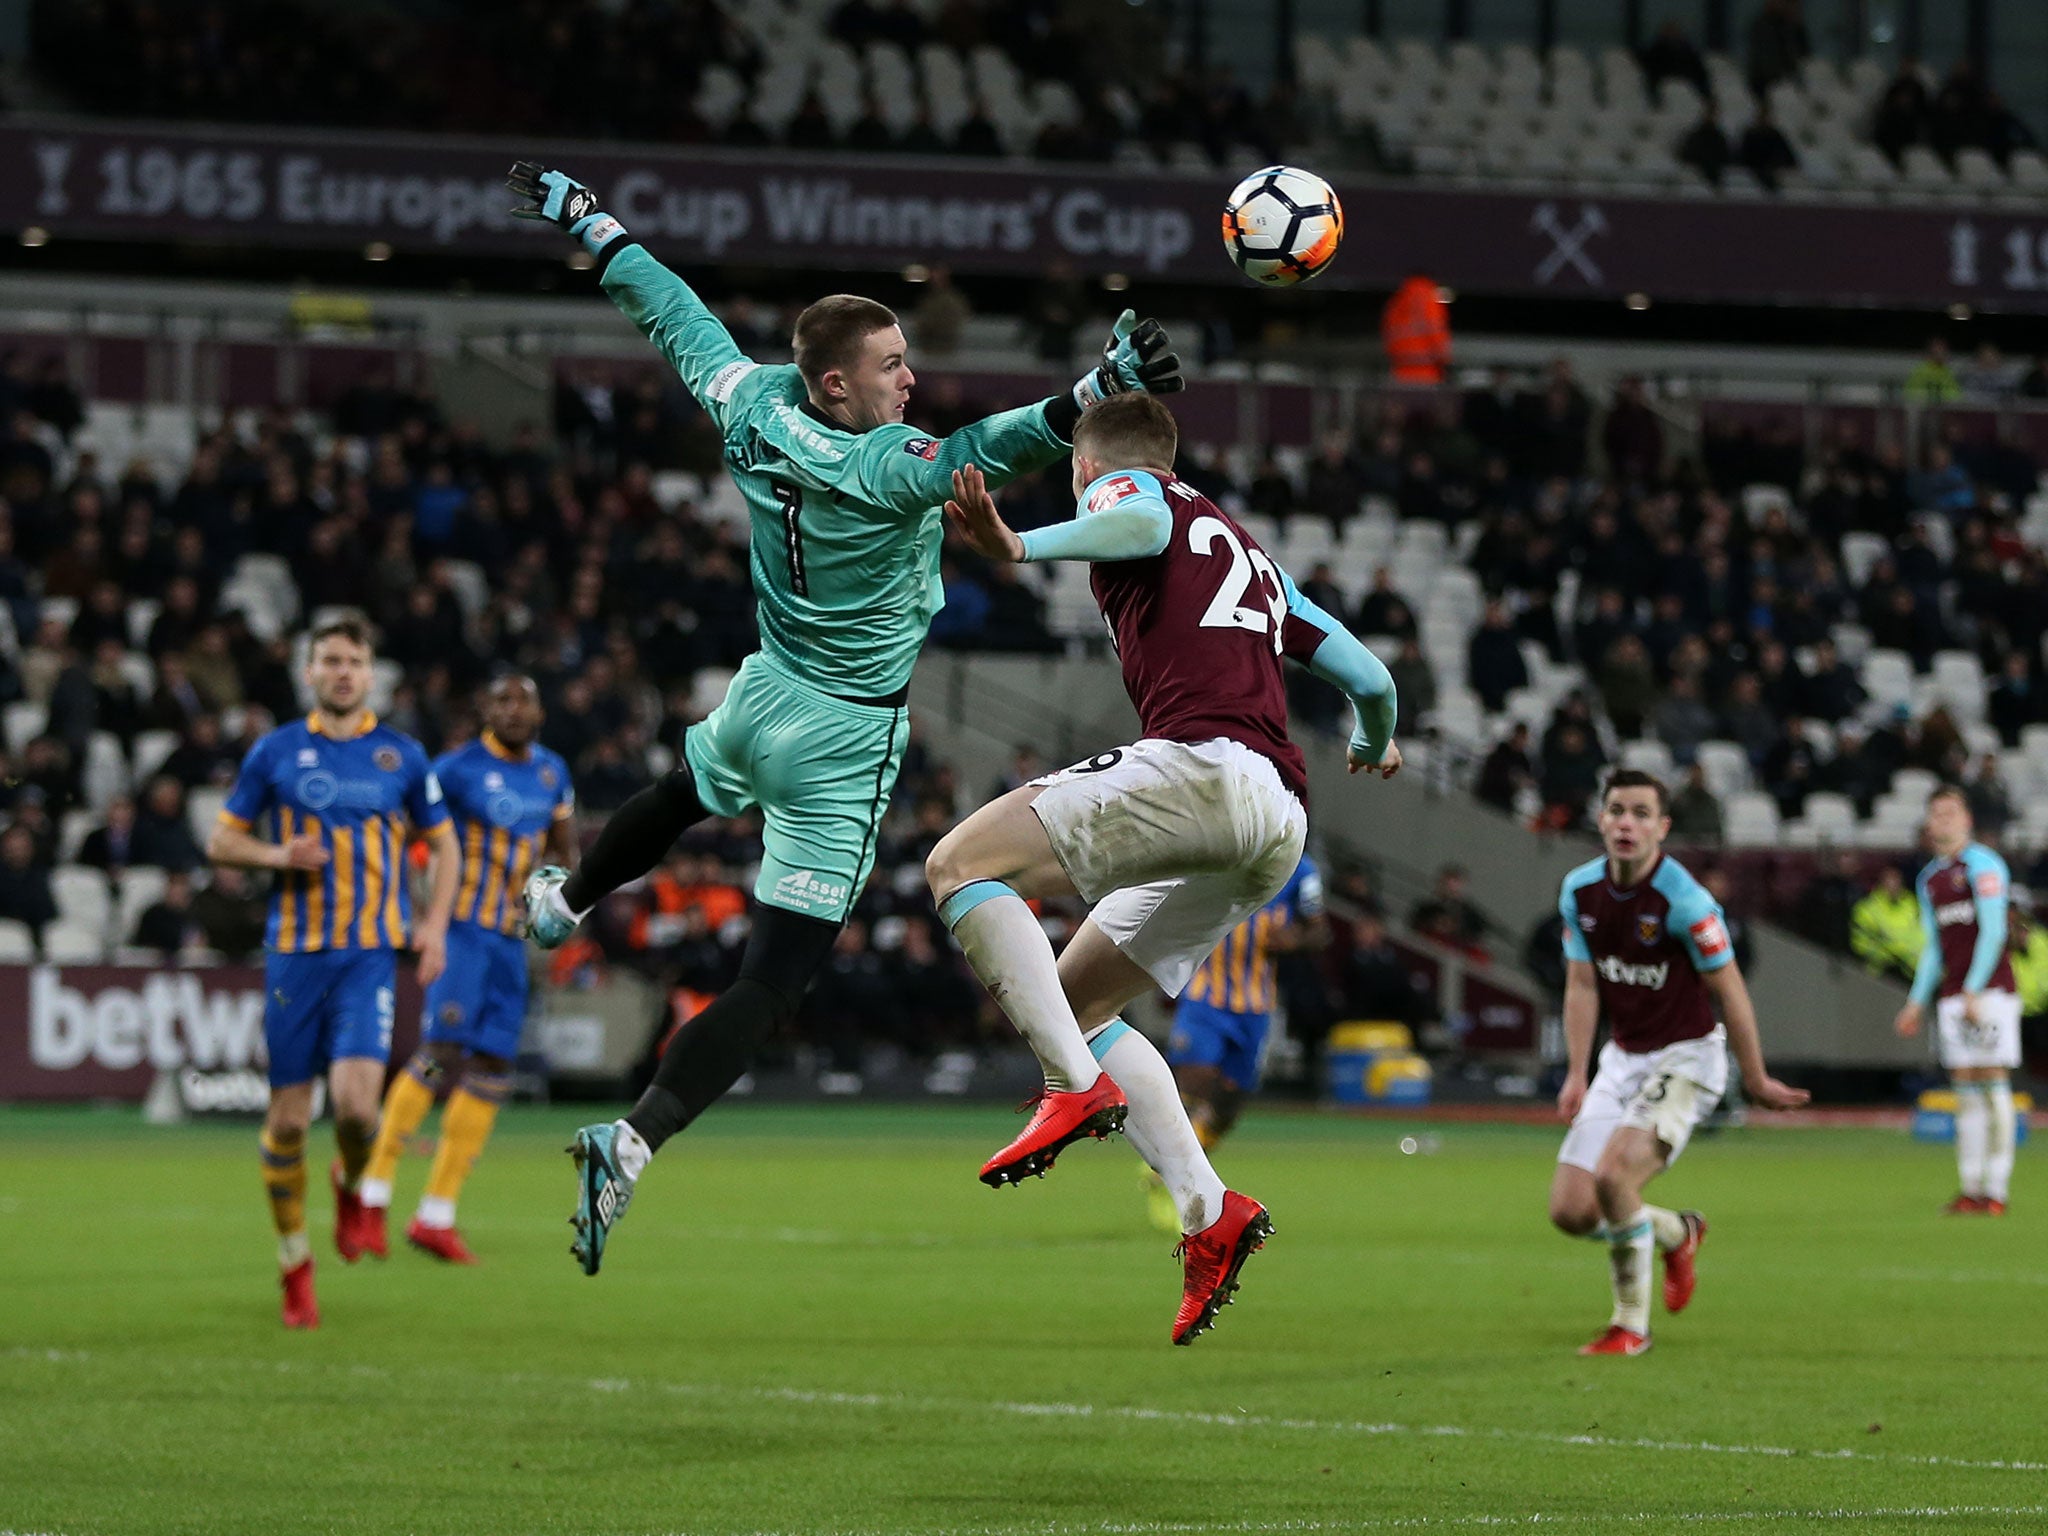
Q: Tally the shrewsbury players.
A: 4